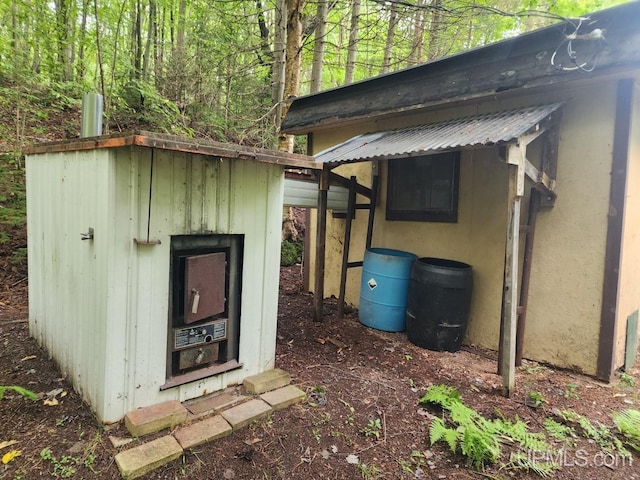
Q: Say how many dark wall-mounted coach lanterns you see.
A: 0